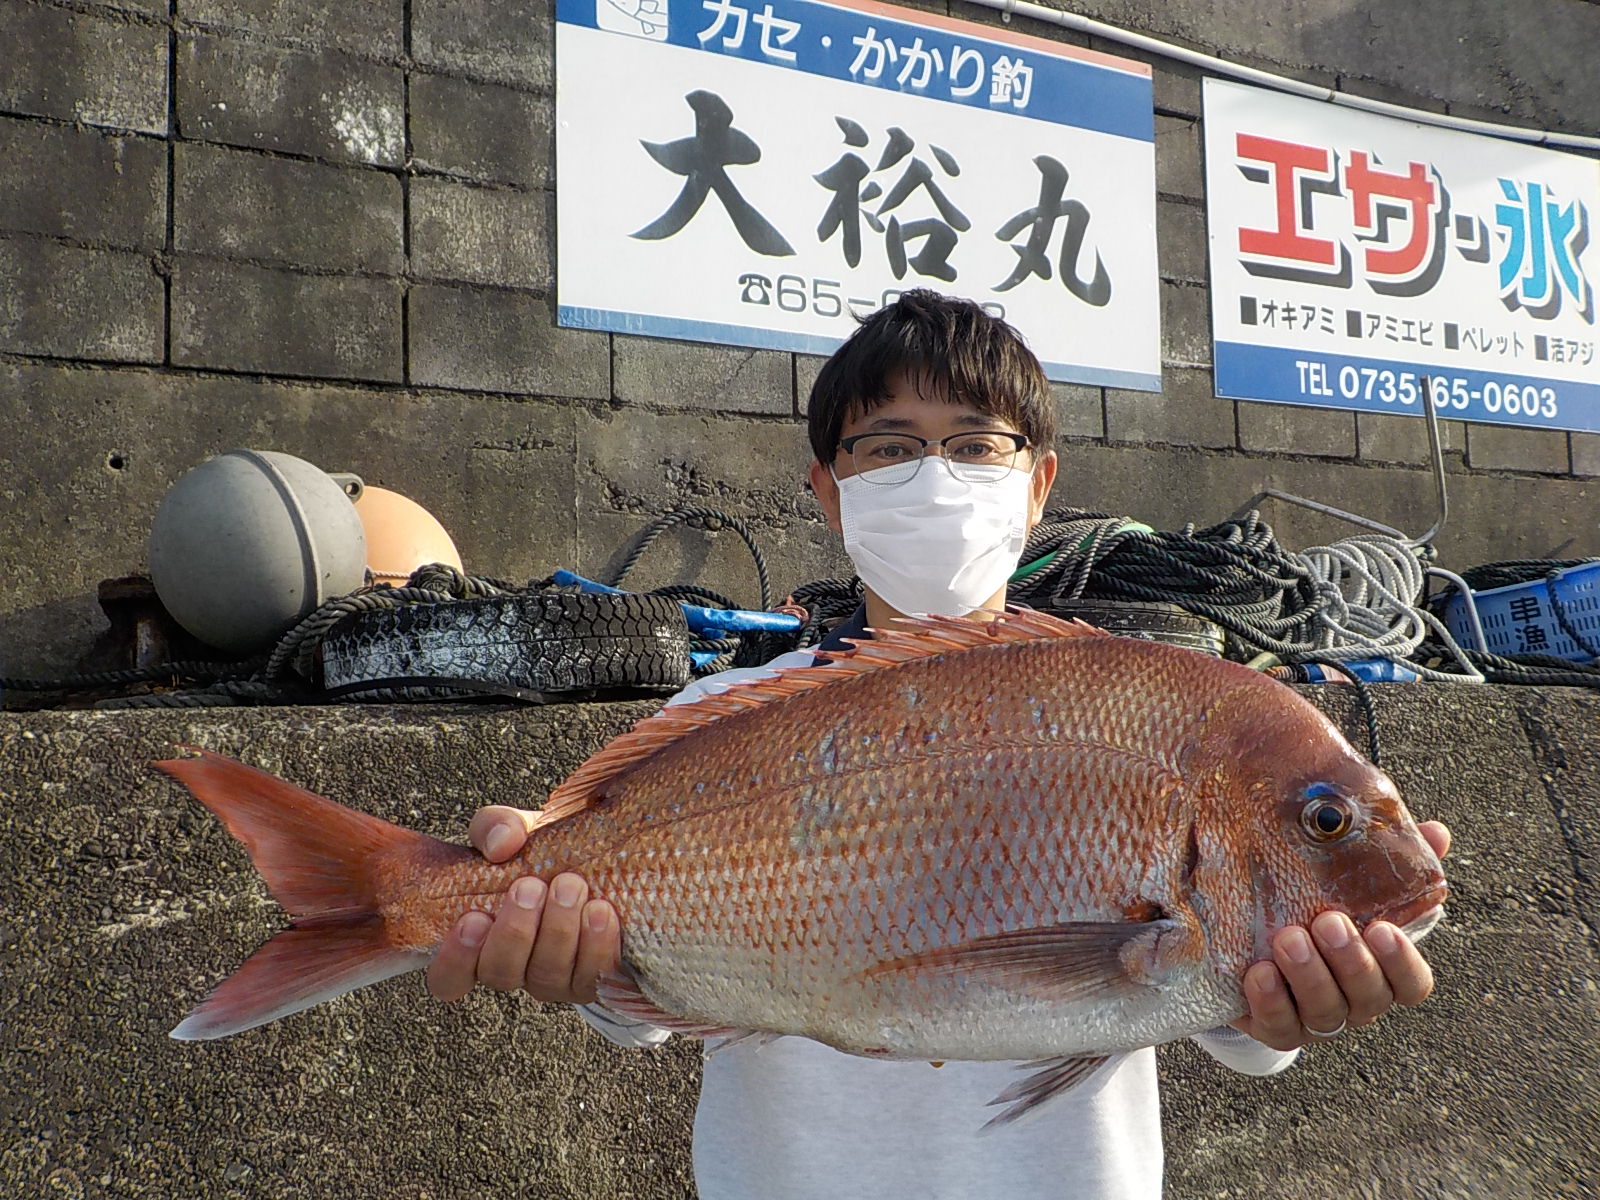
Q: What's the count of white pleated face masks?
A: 1